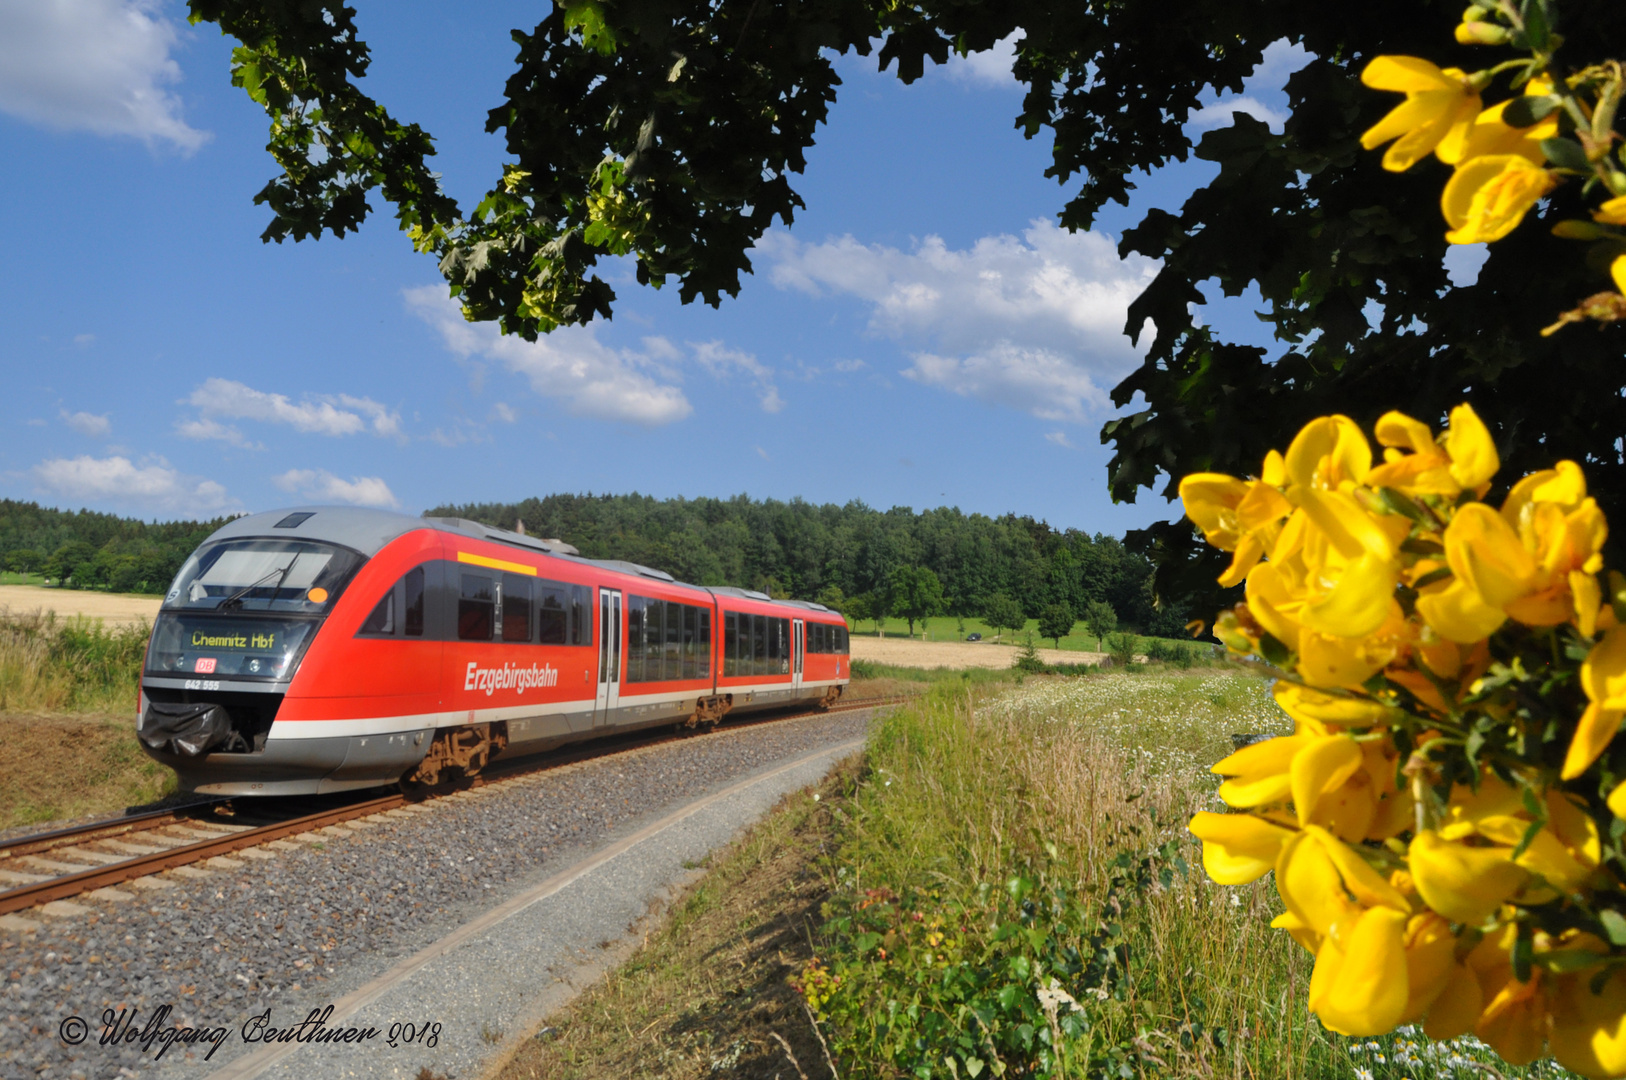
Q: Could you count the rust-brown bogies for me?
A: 3